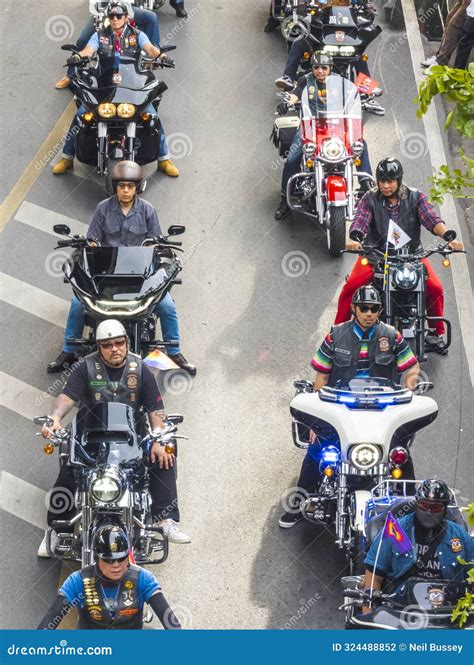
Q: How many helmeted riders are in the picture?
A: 8